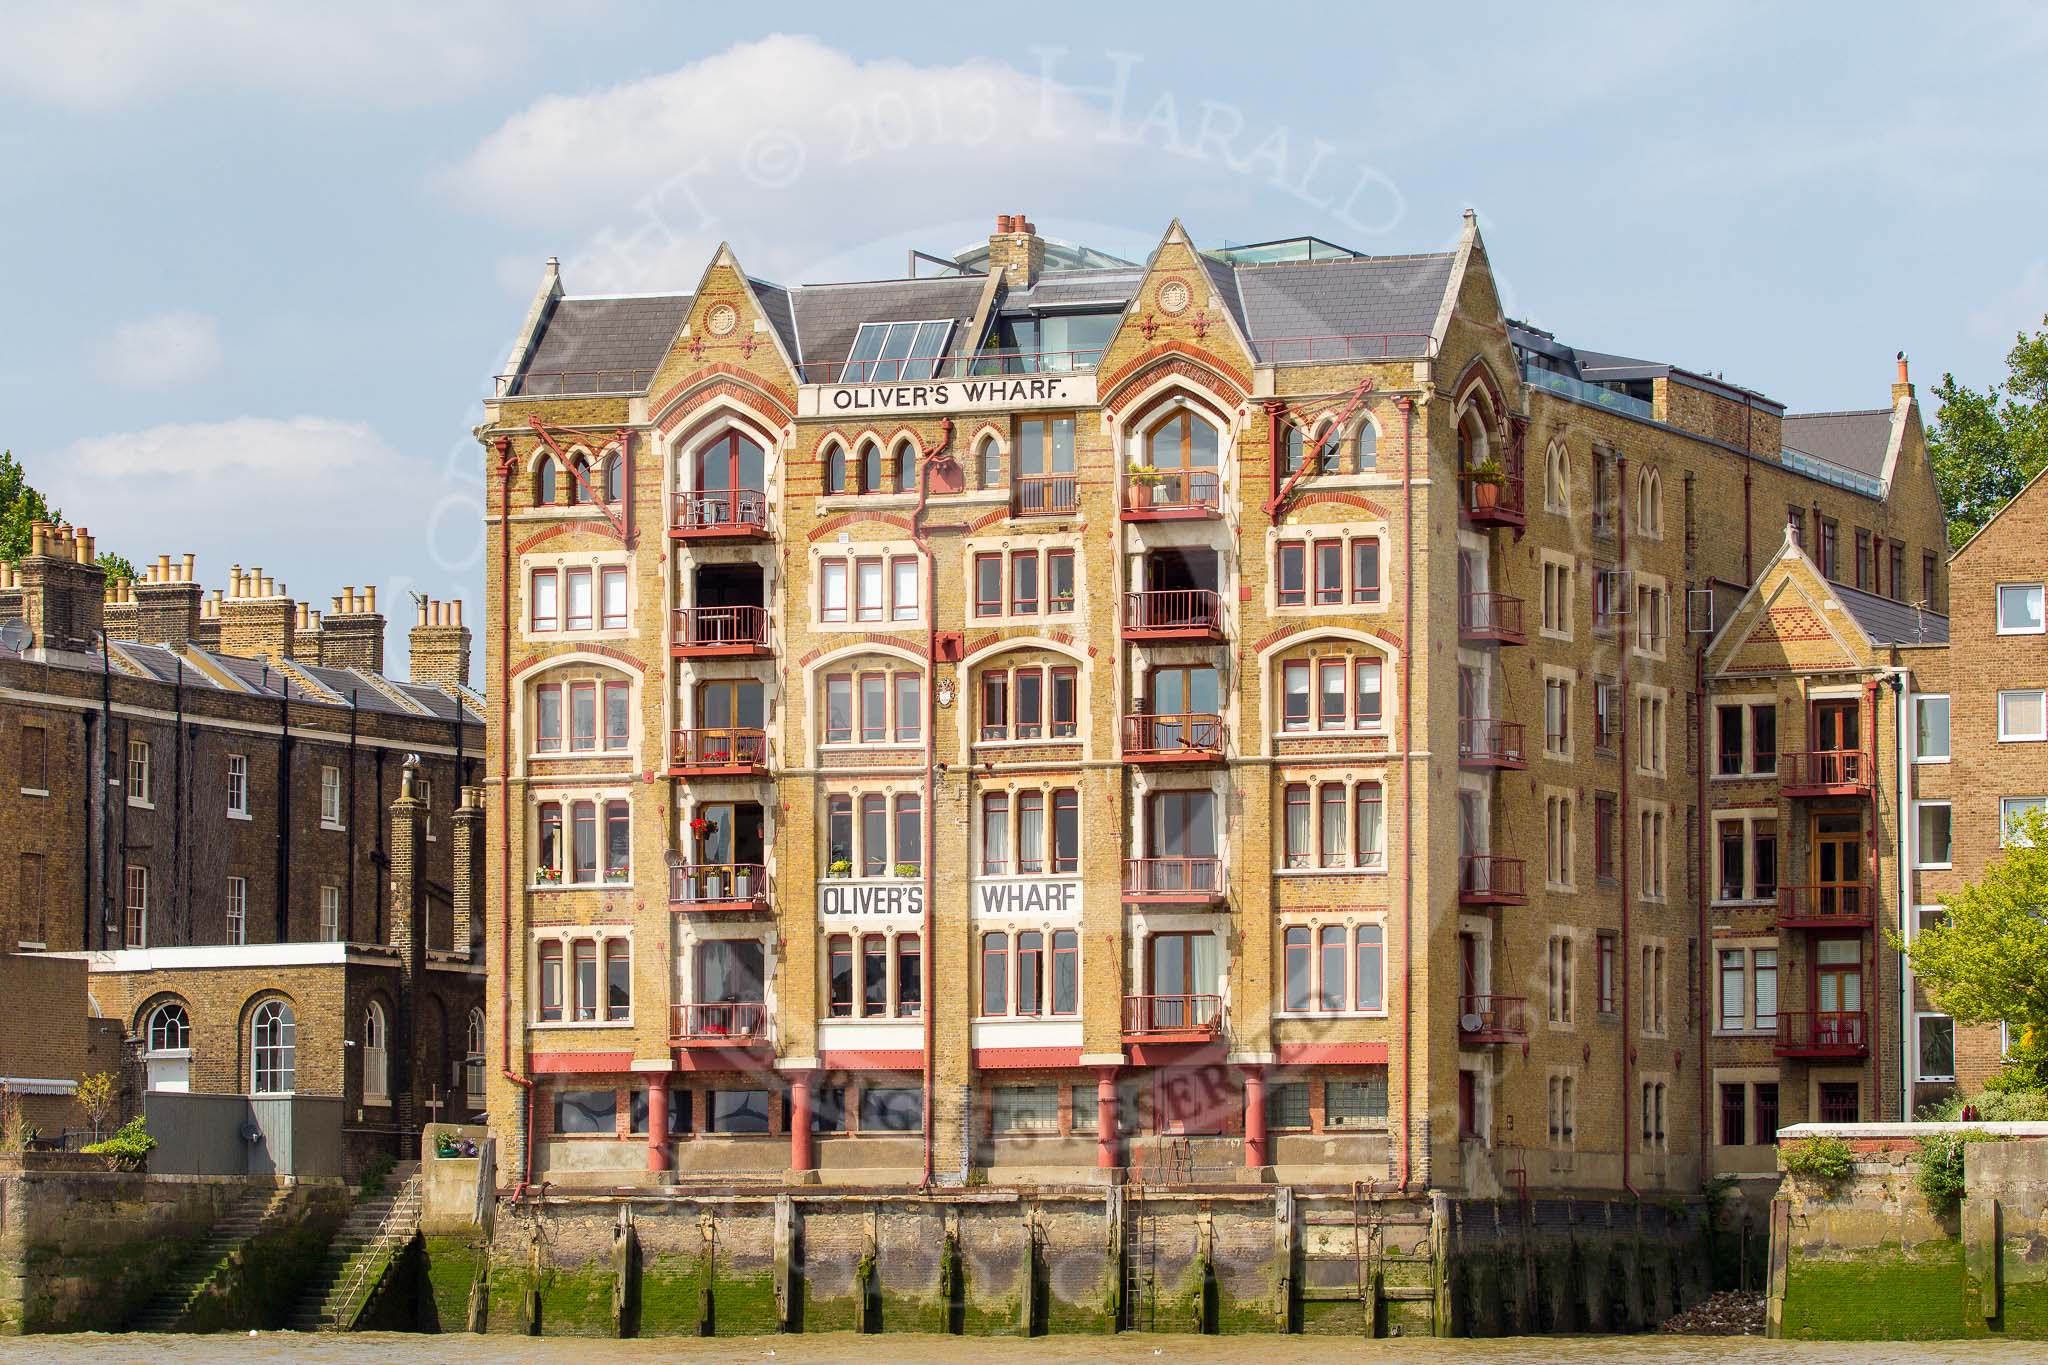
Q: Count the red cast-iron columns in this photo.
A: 4